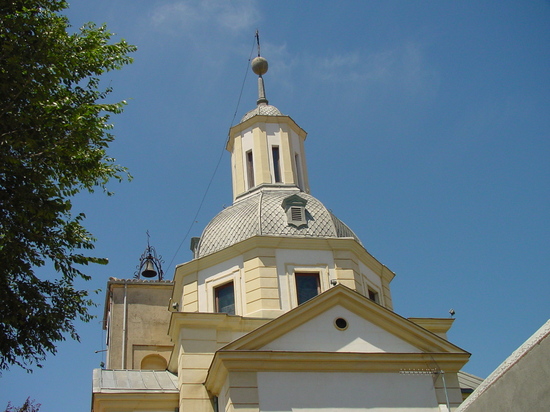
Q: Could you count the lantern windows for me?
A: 3